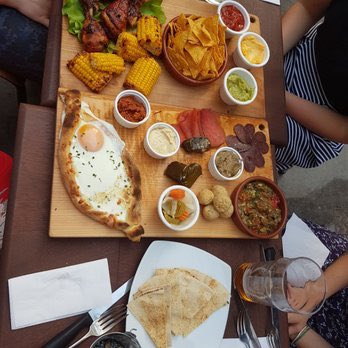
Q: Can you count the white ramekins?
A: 7